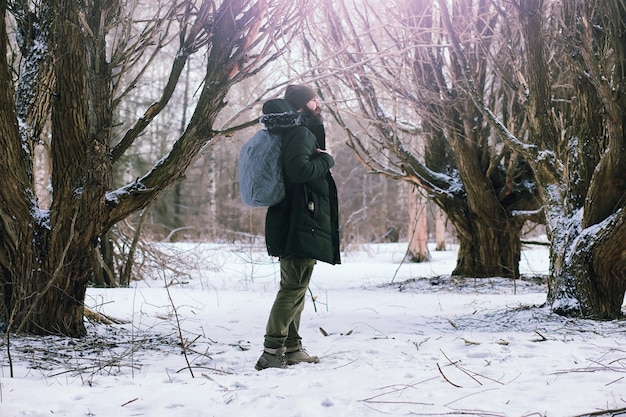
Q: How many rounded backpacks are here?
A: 1